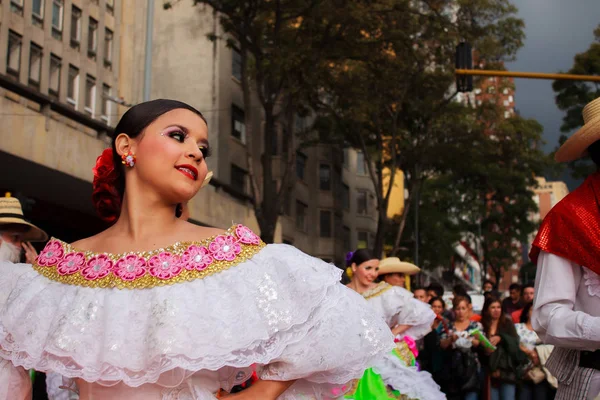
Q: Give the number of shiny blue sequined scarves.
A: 0